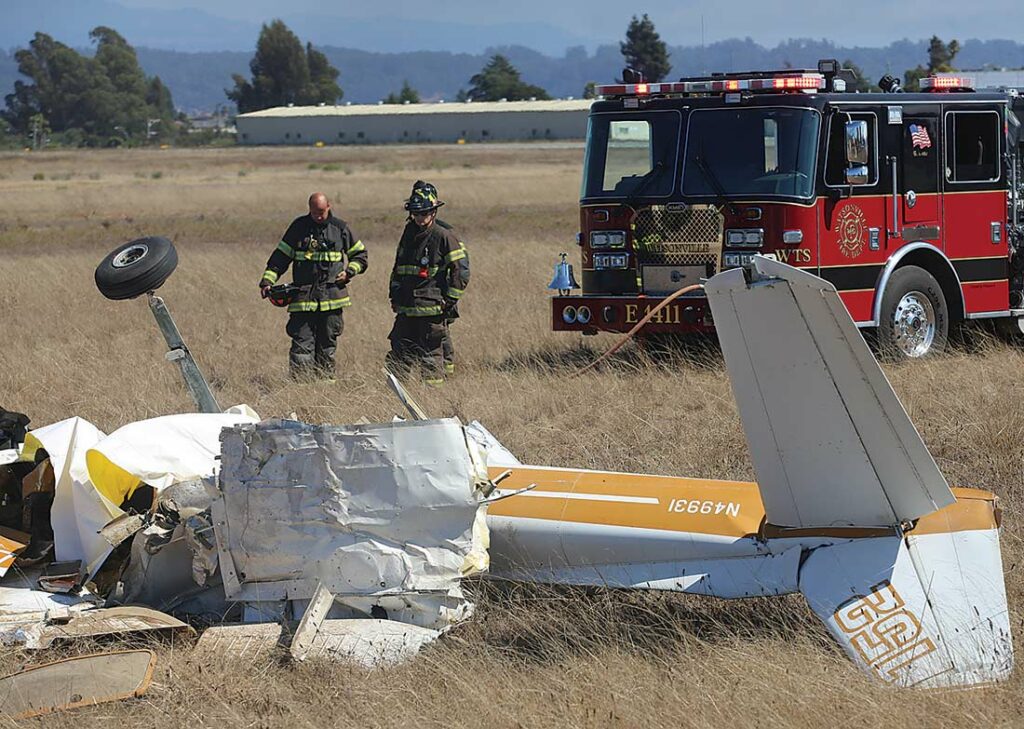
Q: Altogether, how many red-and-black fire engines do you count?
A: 1